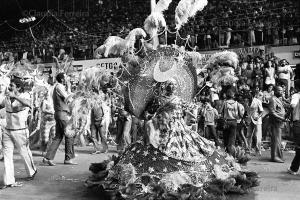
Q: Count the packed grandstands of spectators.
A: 1